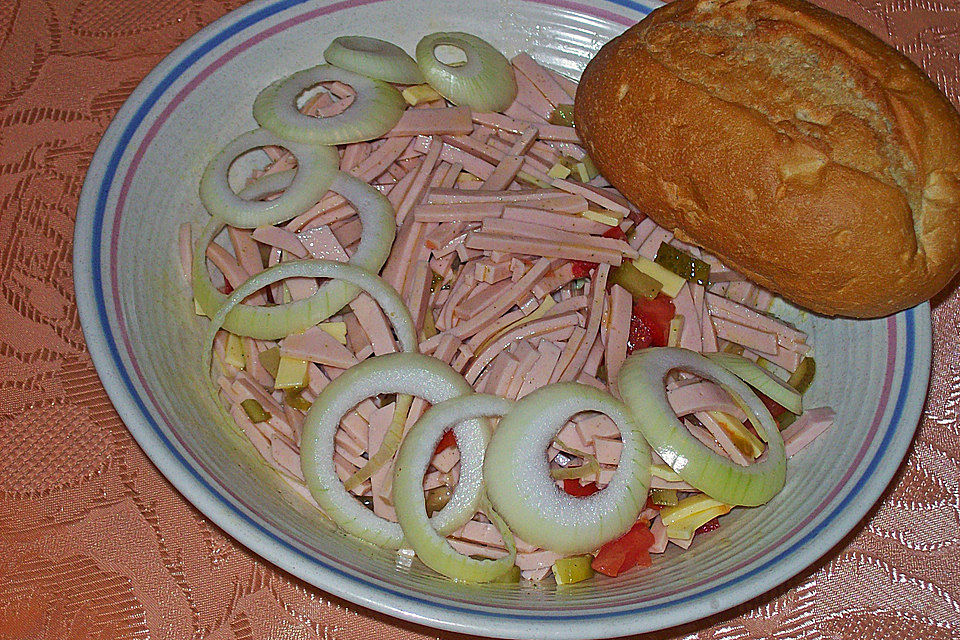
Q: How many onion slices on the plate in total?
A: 11